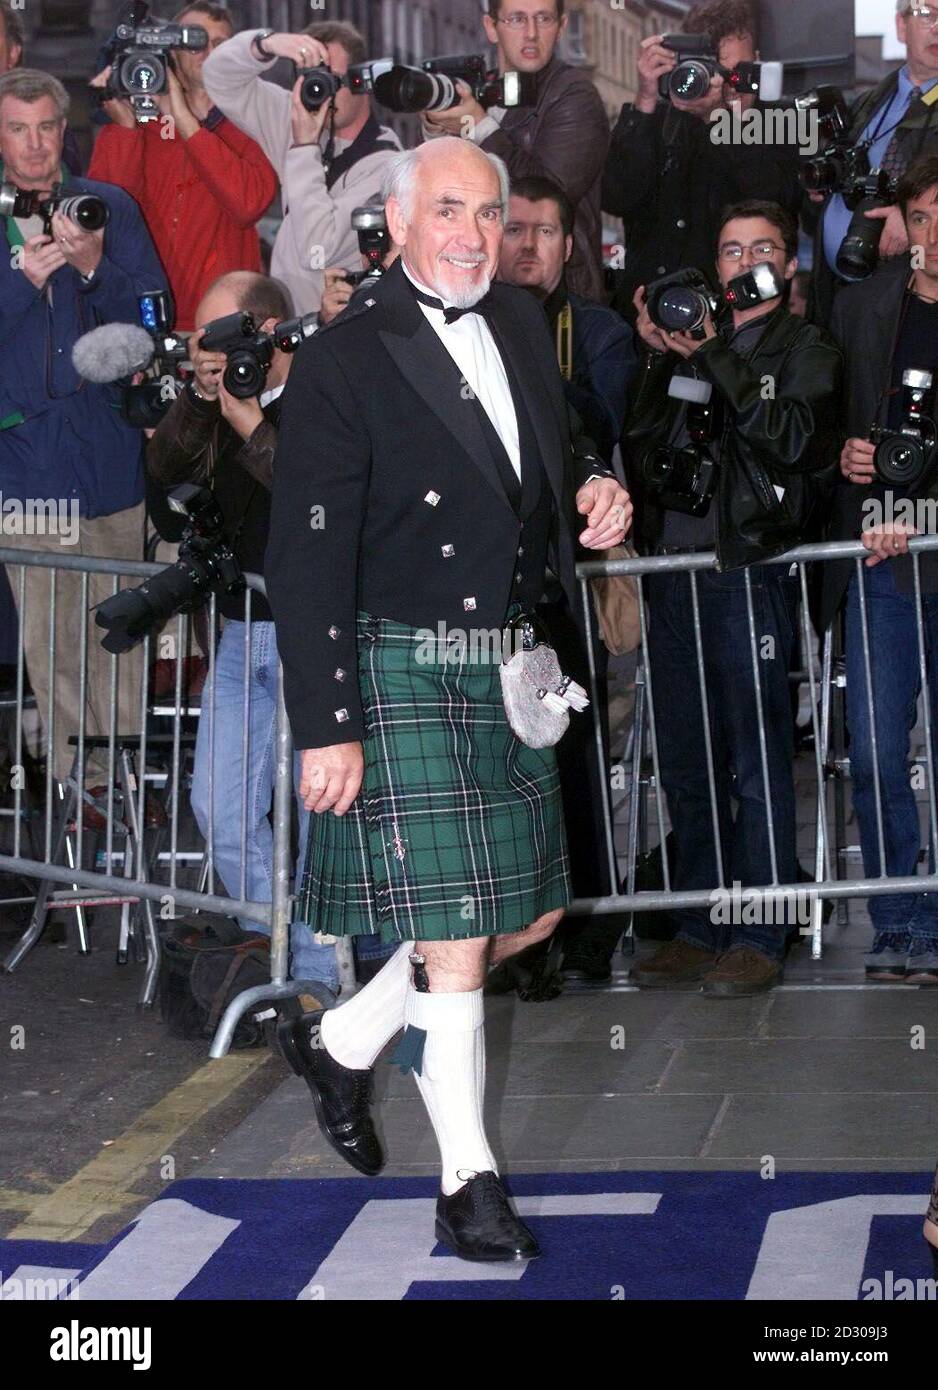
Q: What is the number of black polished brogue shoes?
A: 2